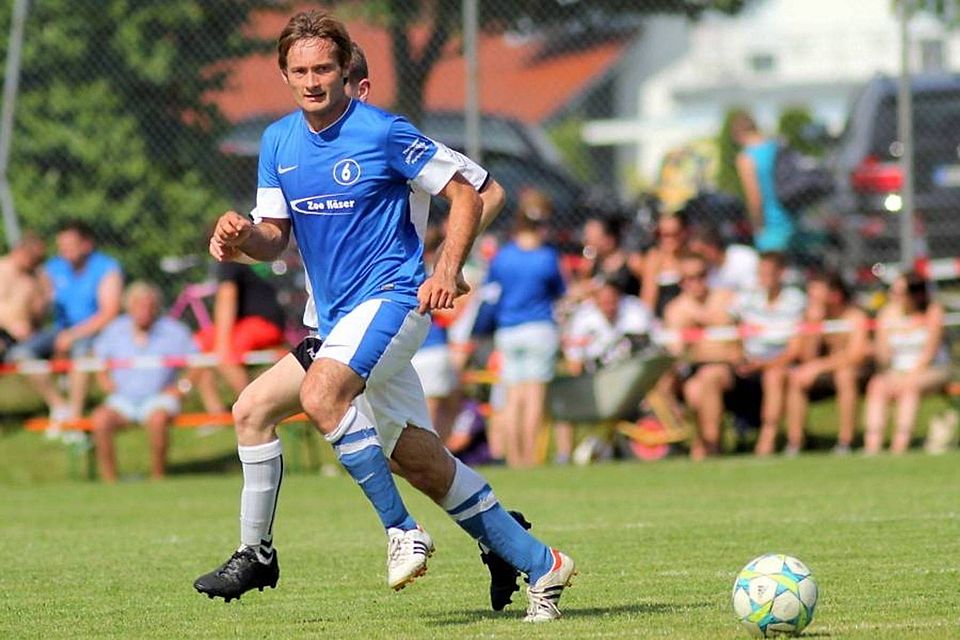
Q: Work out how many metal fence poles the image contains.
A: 3